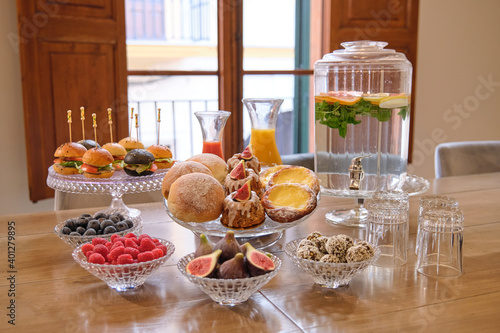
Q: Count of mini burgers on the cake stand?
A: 7